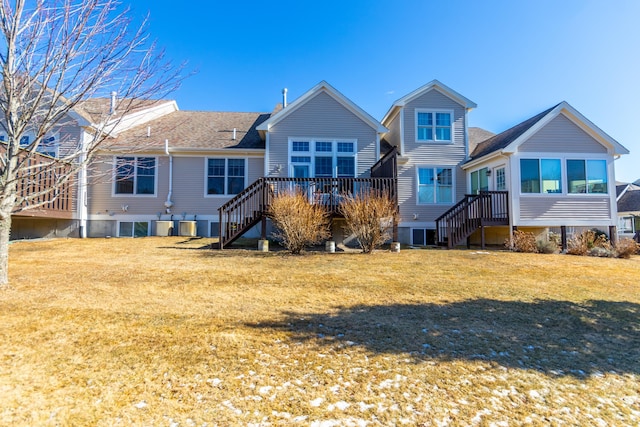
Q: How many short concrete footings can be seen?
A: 3